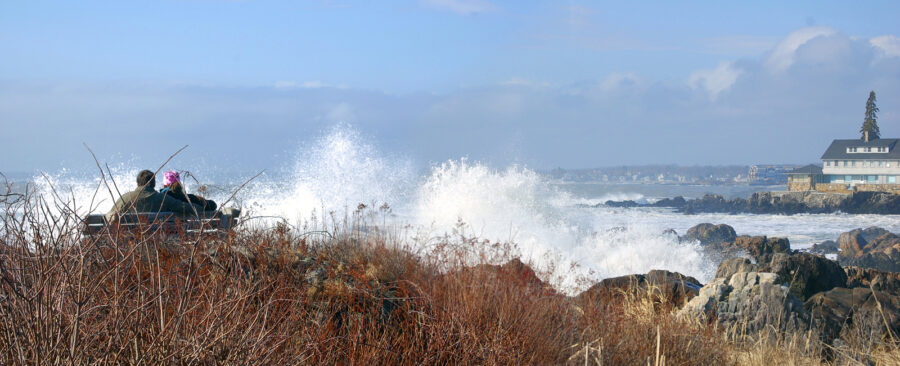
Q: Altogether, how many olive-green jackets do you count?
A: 1